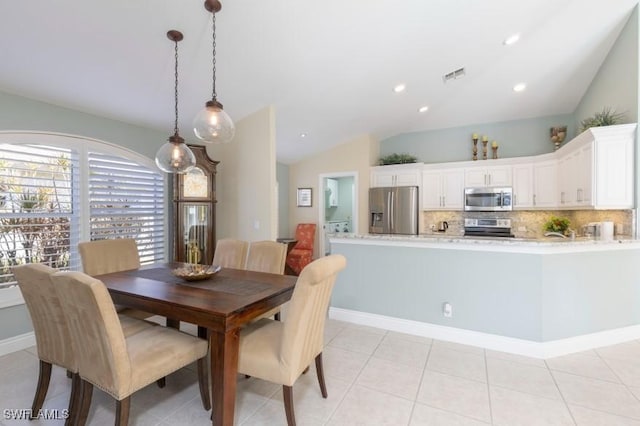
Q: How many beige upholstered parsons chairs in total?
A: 6